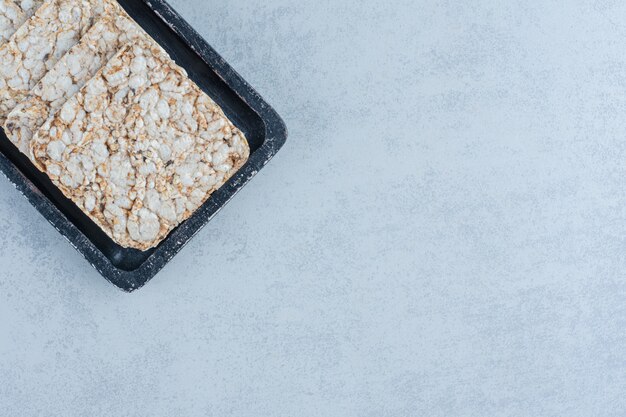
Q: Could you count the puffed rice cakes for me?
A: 4